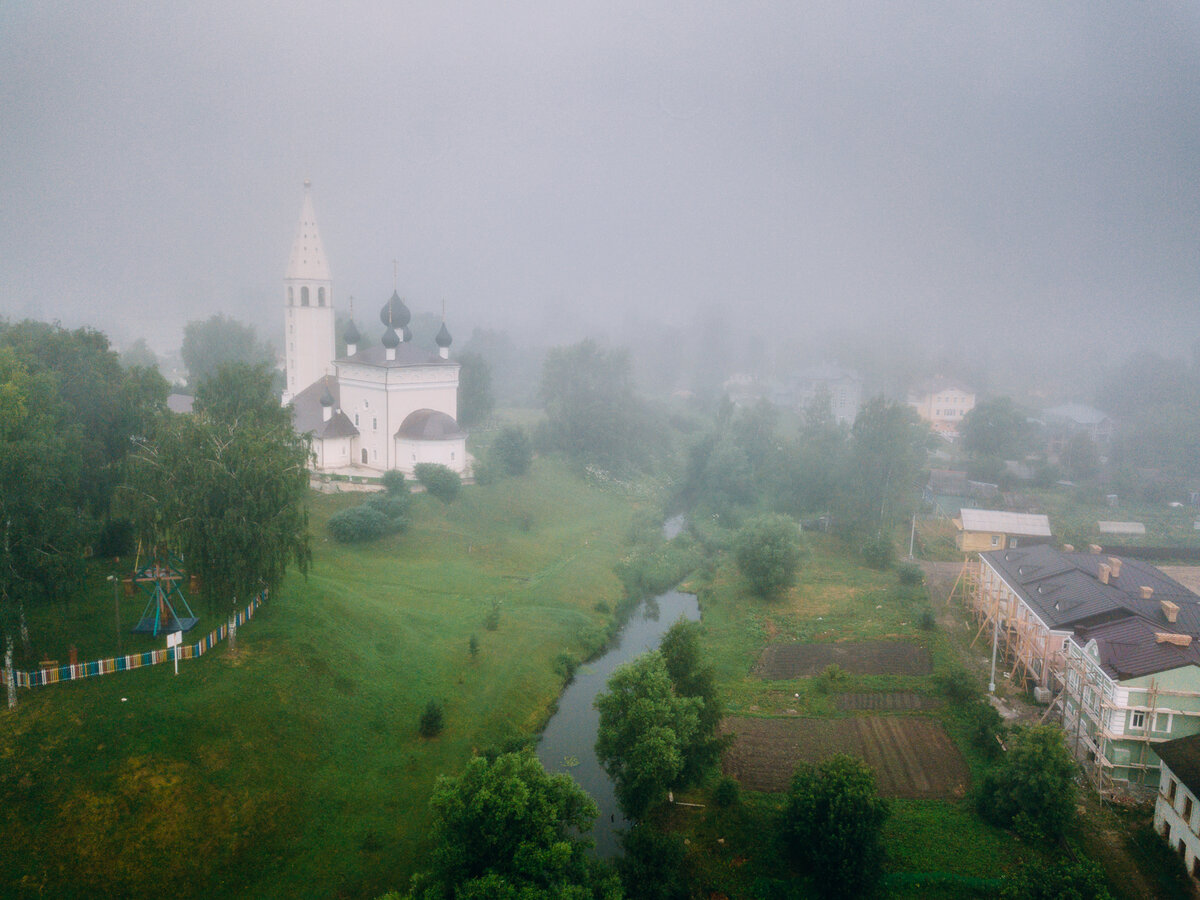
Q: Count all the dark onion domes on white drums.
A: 6